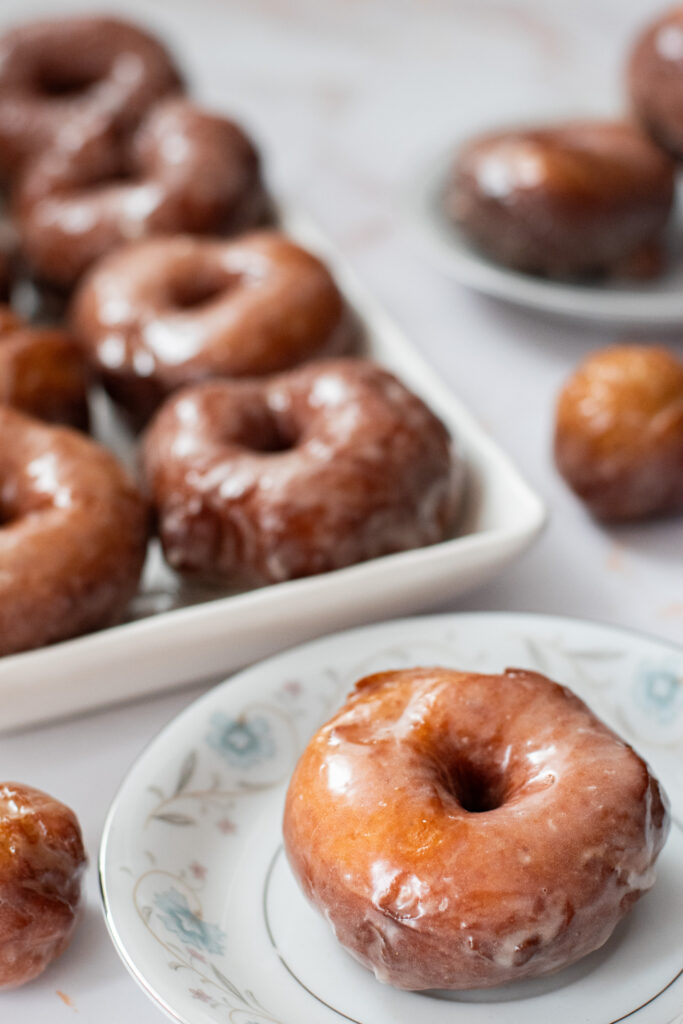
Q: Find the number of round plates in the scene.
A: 2